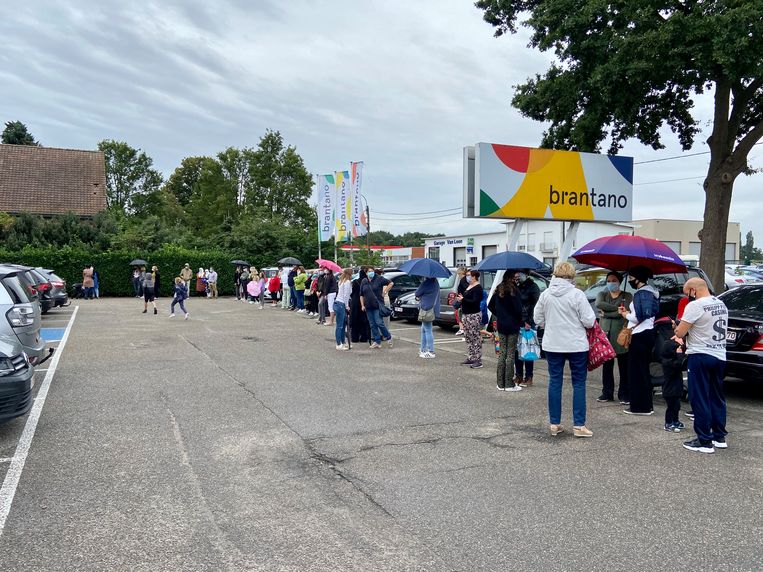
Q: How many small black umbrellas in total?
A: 3